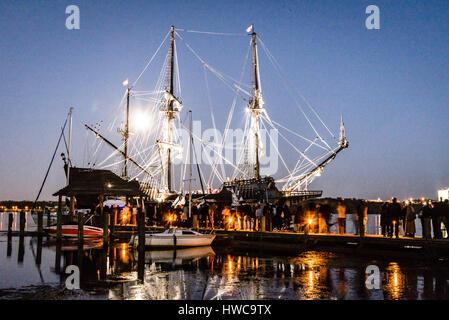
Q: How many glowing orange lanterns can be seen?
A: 4